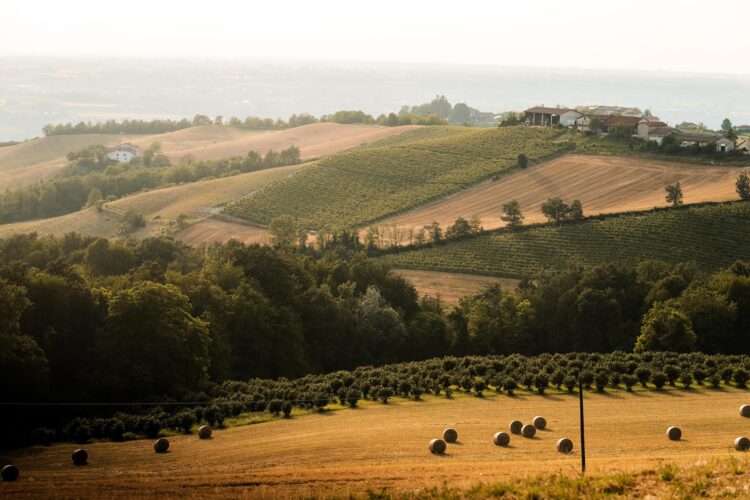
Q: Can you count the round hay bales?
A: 14